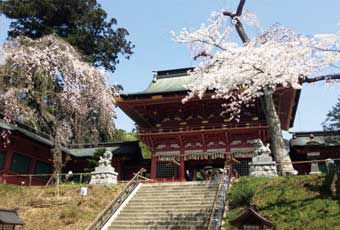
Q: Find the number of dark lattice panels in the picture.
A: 2